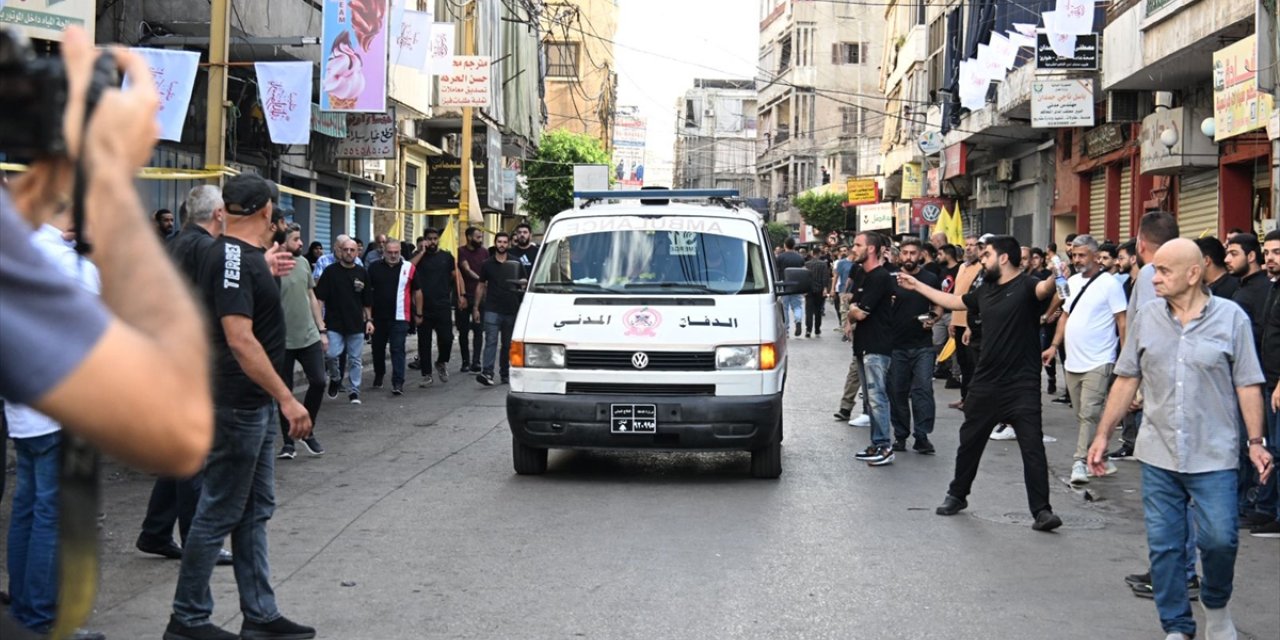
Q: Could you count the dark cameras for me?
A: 1